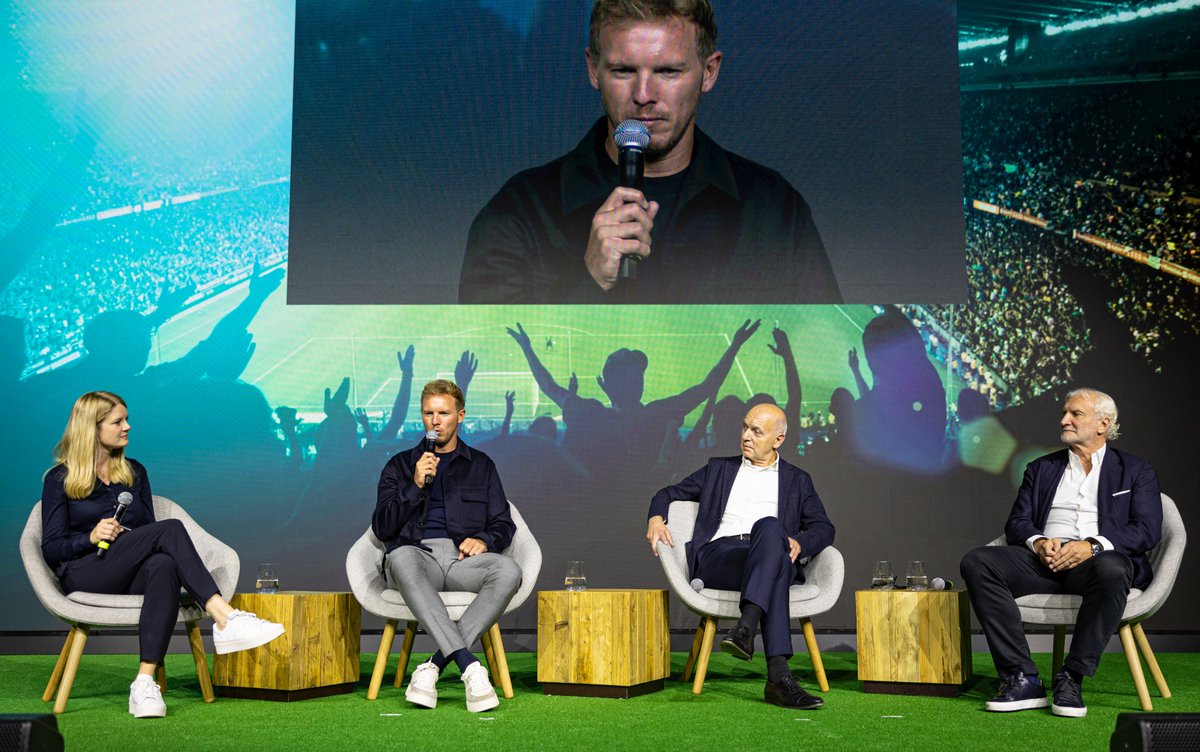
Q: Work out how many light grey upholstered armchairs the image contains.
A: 4